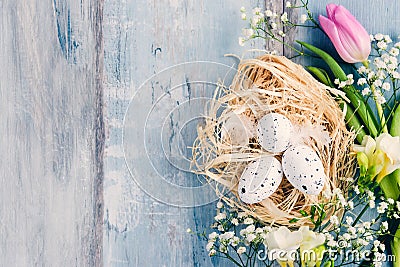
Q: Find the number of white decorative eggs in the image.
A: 3